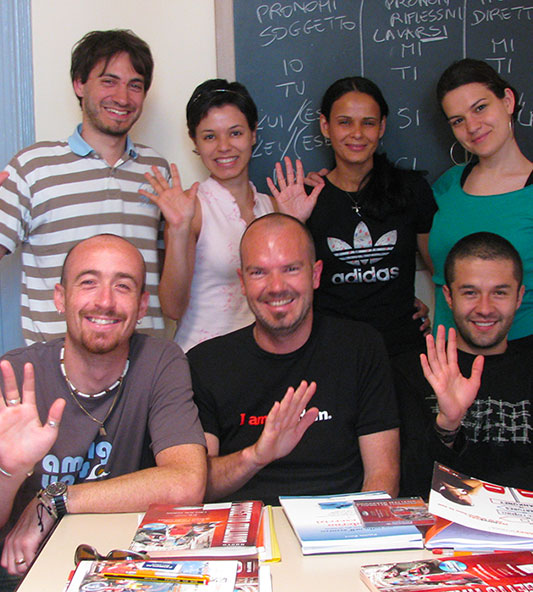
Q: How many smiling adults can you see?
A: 7